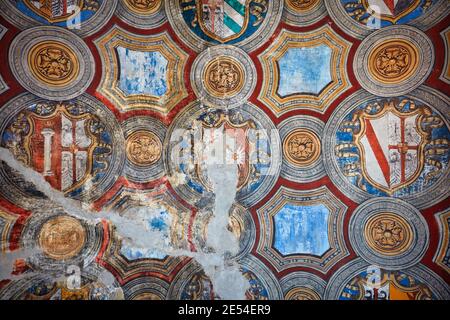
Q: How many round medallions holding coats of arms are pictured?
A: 9